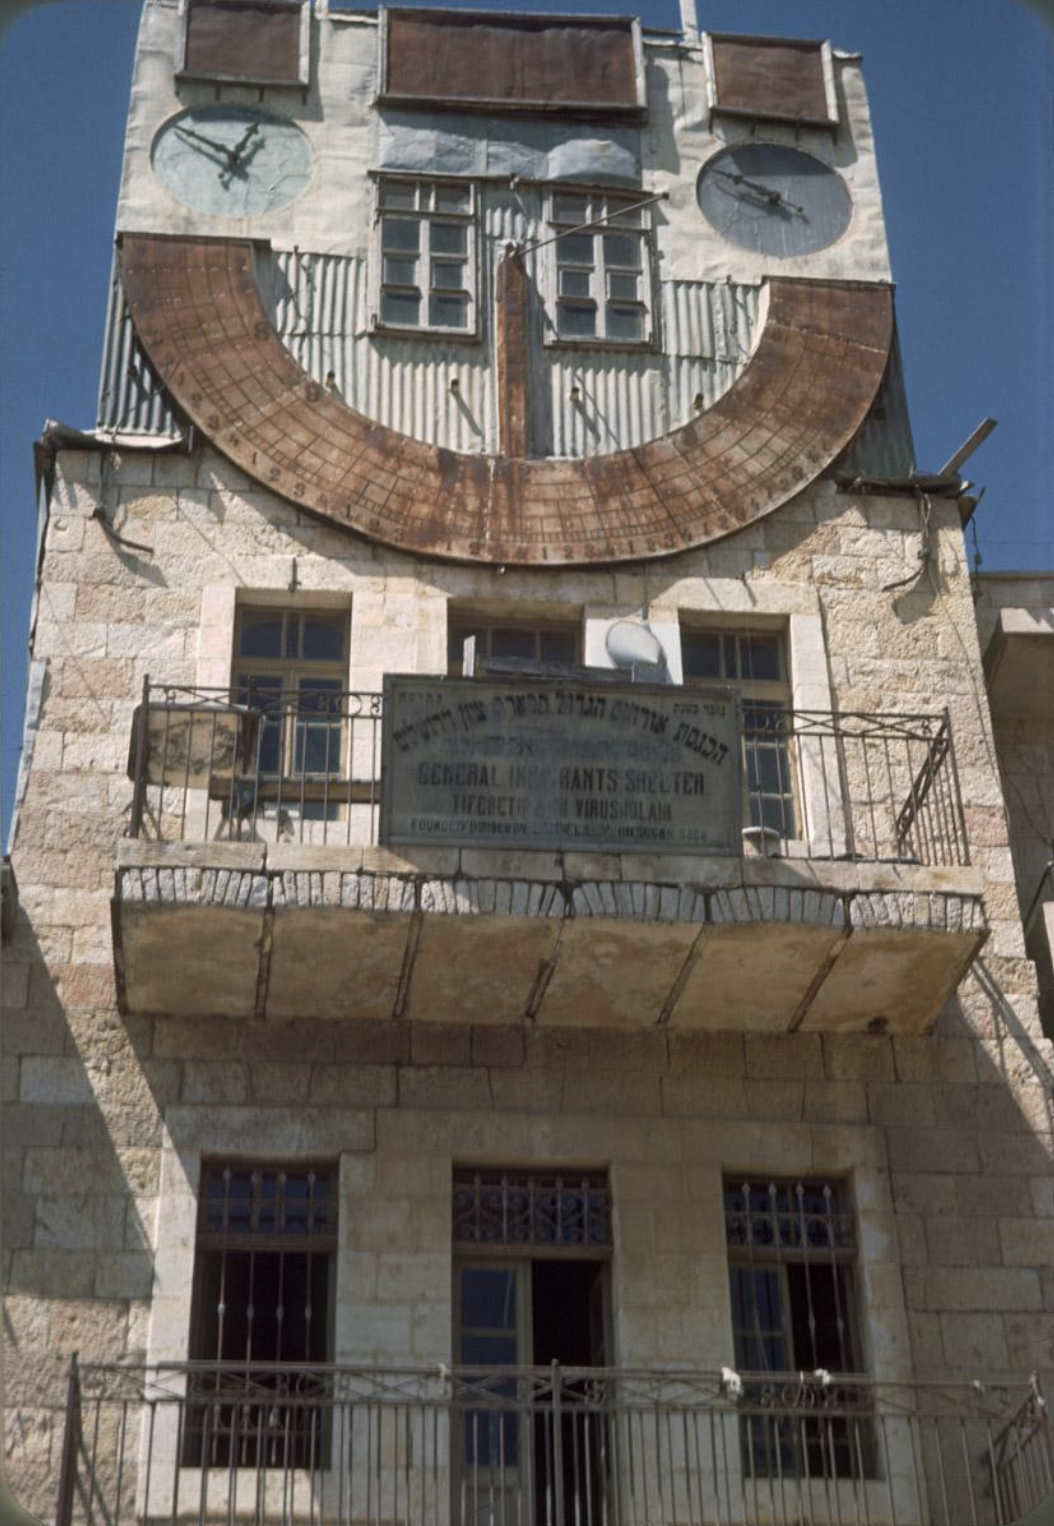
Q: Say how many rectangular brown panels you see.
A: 3